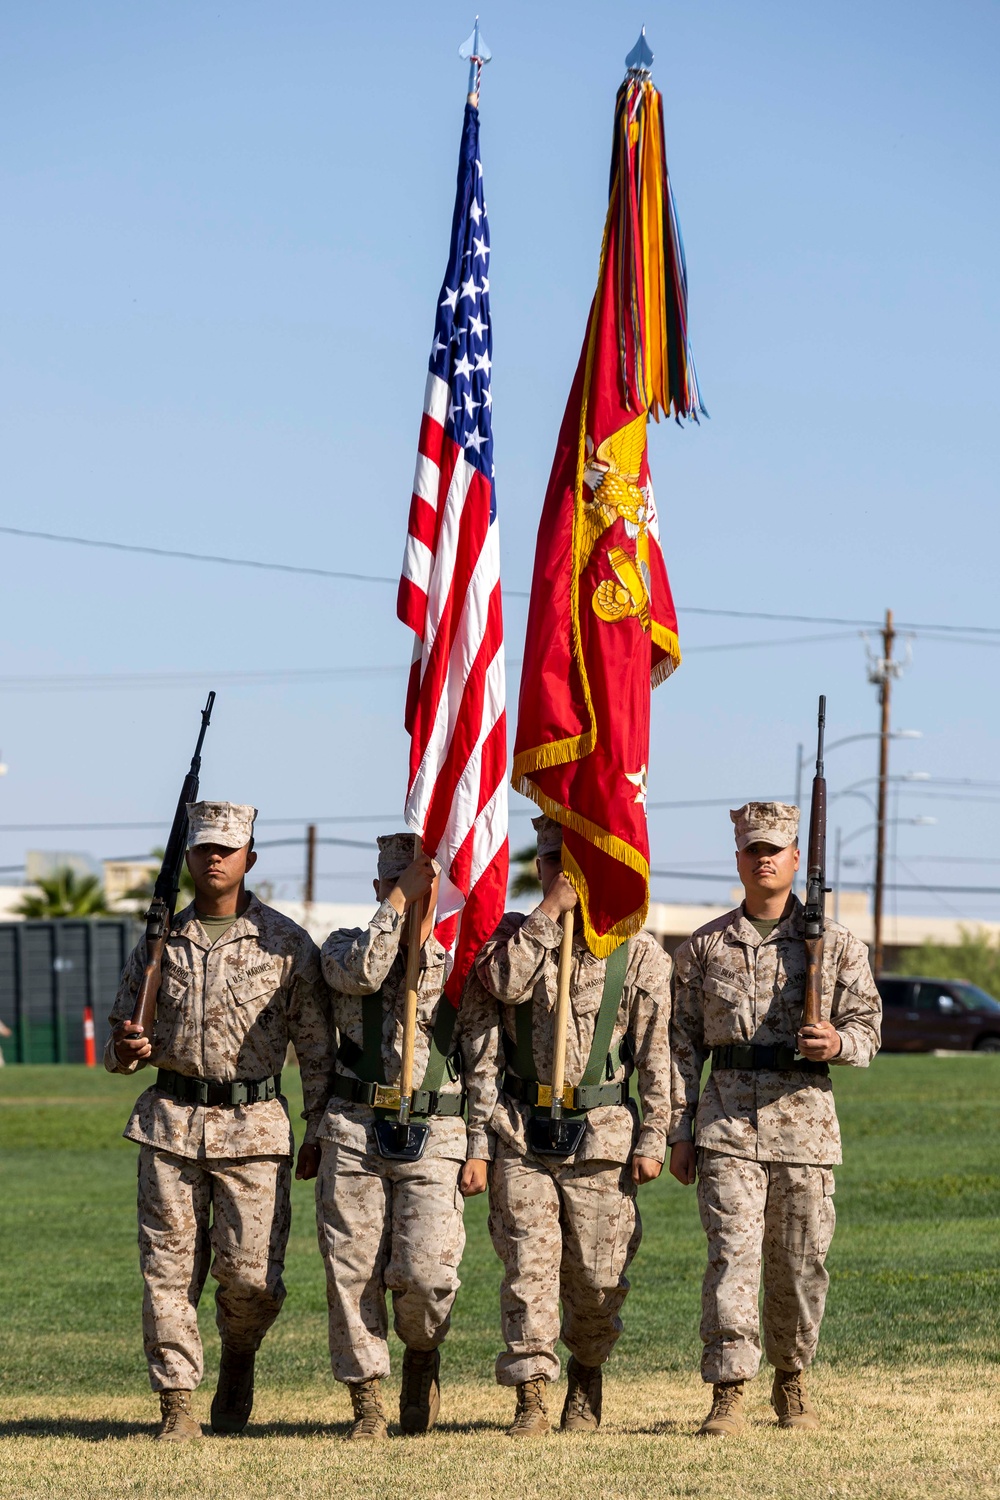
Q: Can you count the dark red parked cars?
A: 1